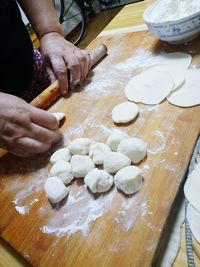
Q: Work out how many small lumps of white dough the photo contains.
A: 11